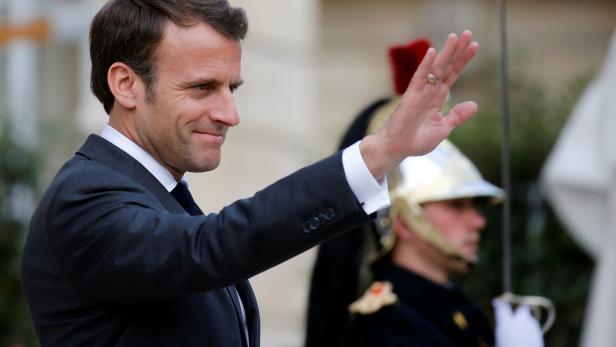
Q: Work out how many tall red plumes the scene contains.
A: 1